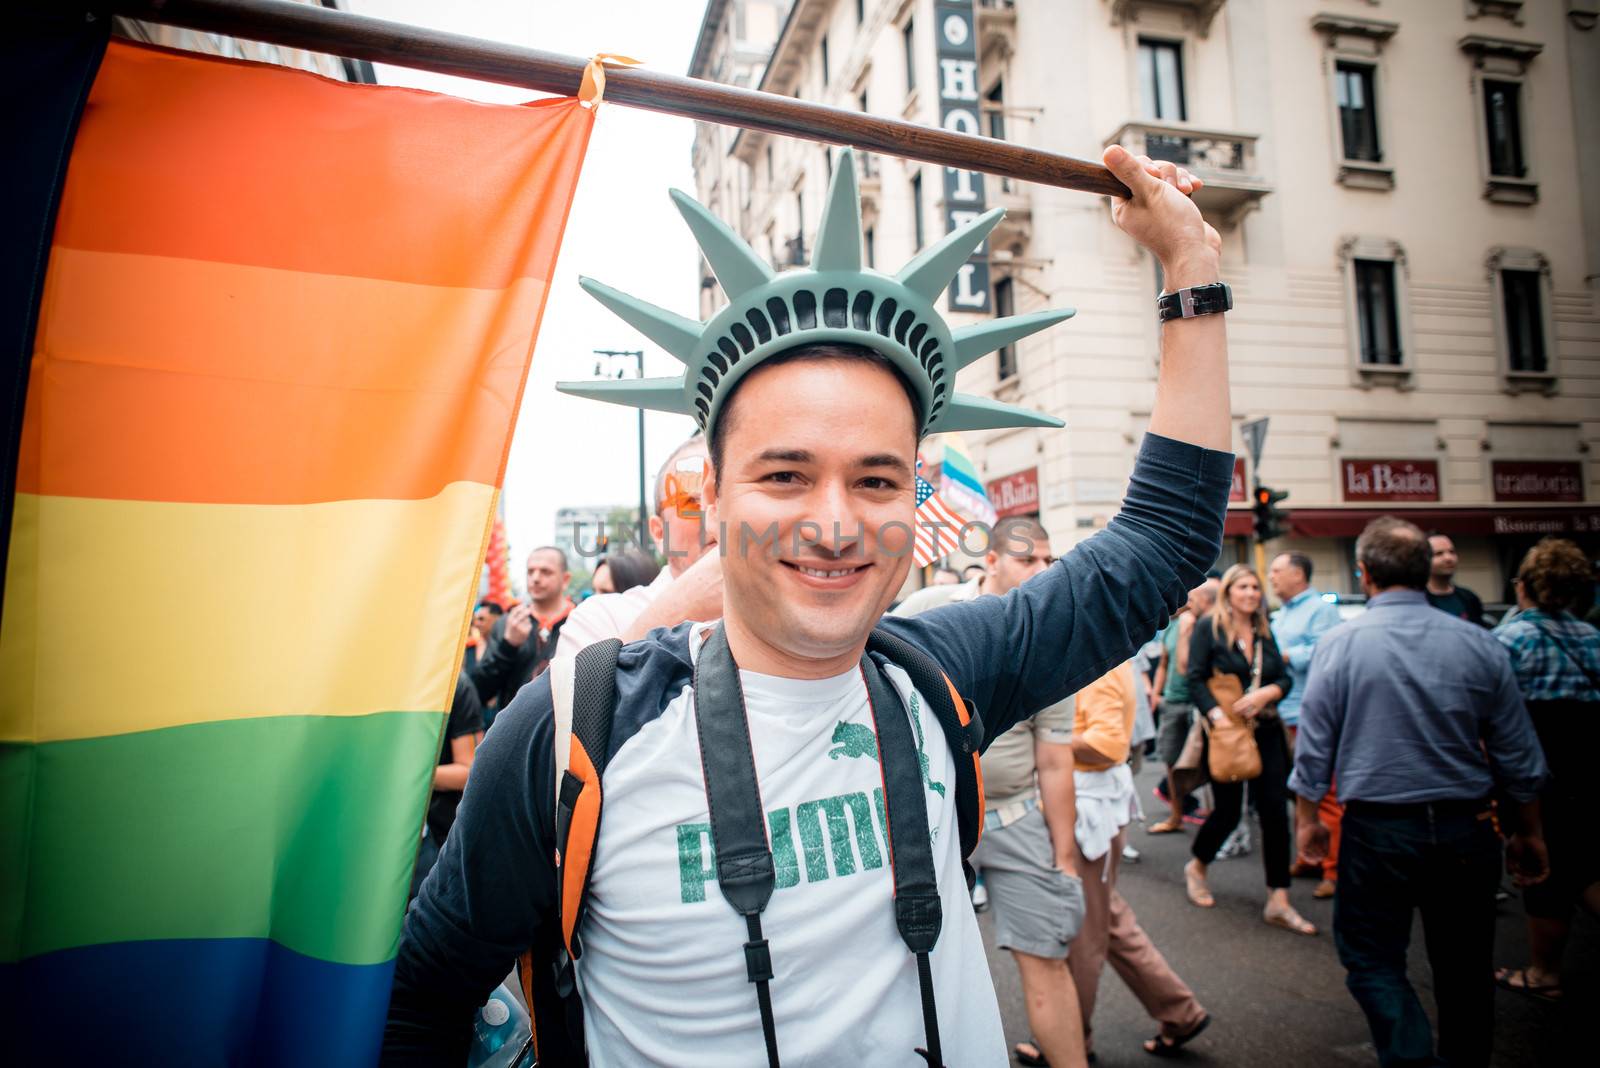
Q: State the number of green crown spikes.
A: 7